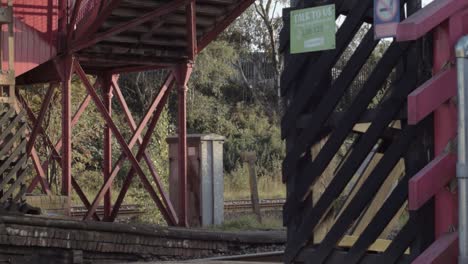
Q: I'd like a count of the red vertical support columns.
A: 3